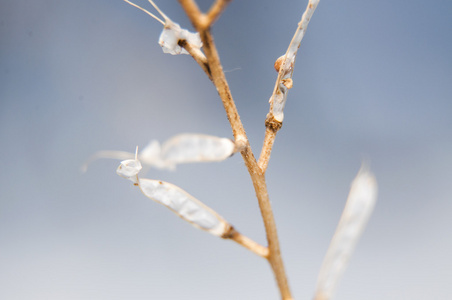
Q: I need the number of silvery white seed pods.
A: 5